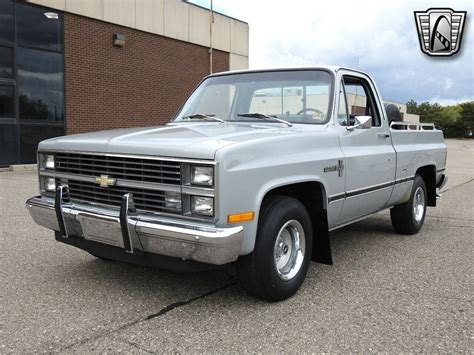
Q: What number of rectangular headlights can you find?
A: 4